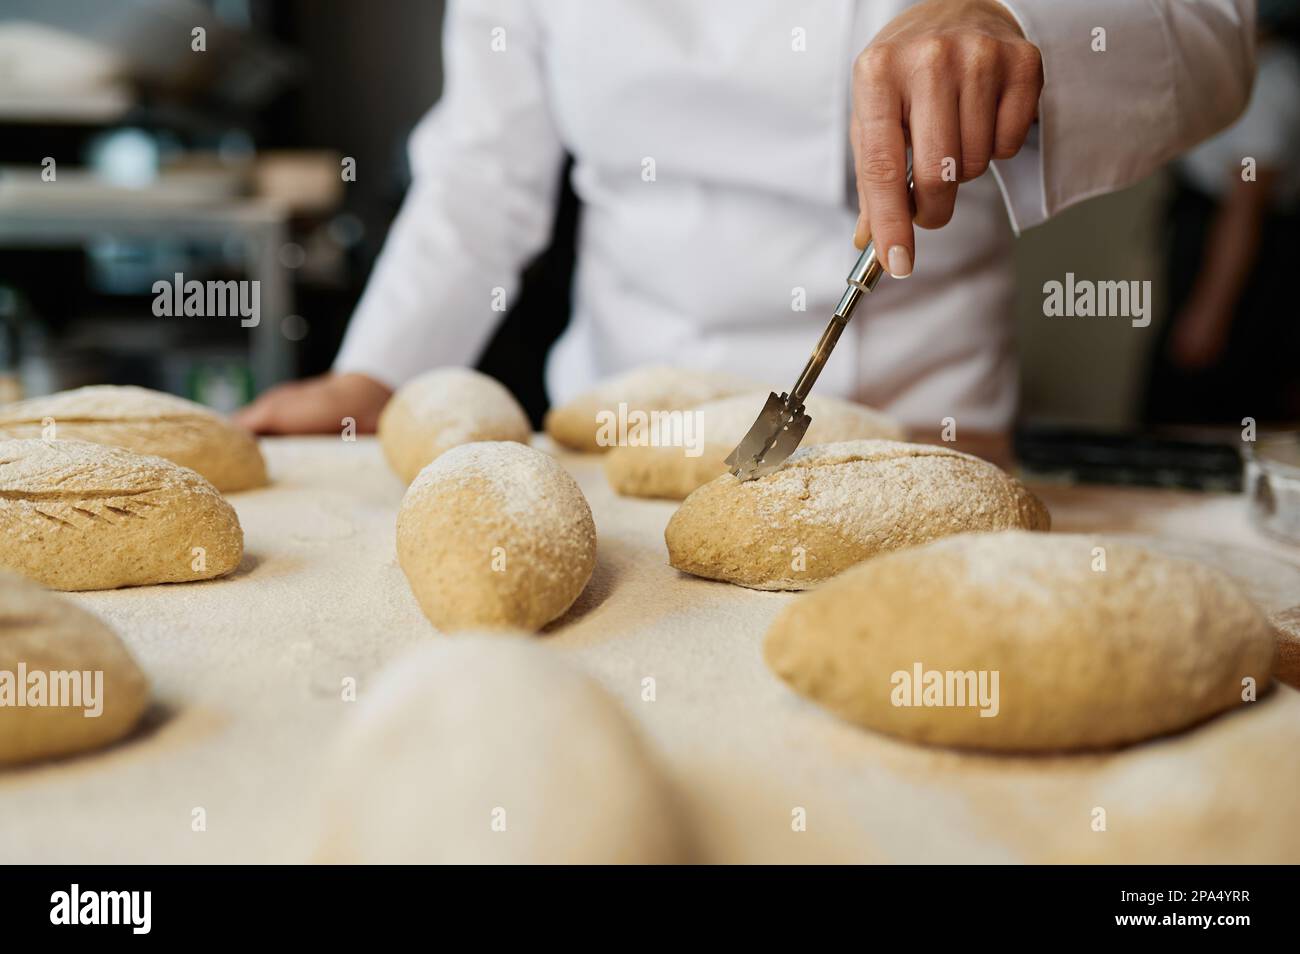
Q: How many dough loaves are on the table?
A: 11